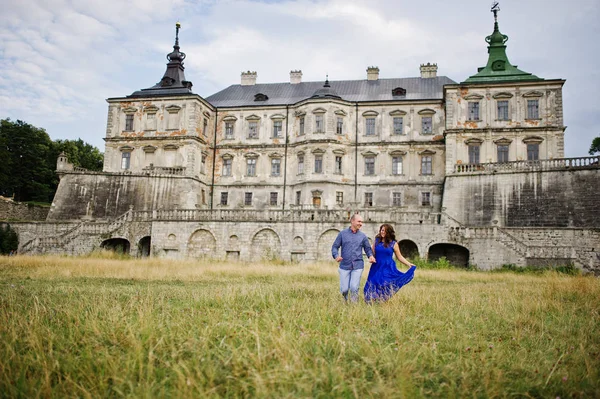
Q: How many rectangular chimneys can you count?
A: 4